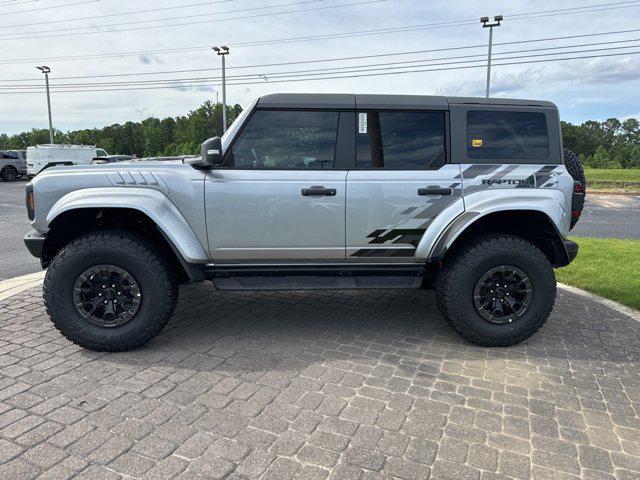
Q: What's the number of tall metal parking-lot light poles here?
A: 3